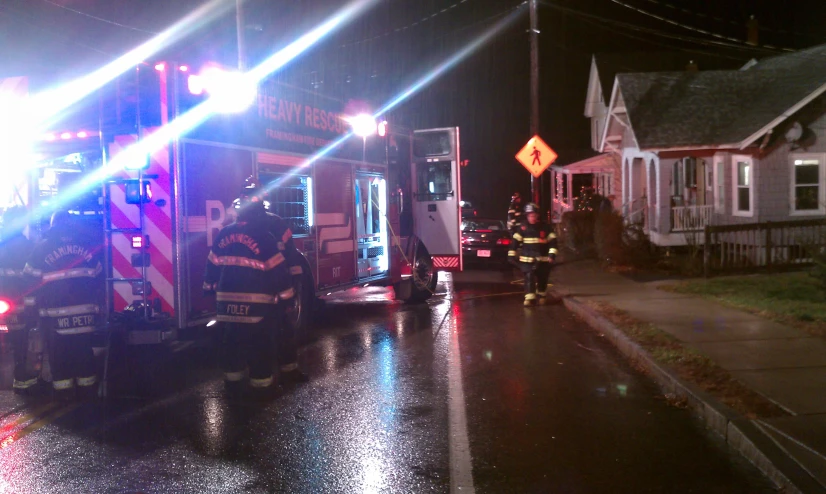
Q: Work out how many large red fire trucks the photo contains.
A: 1